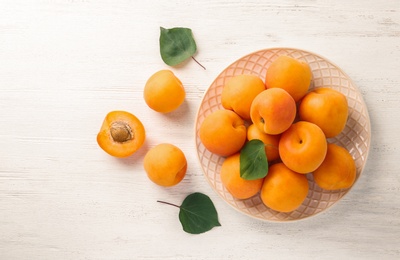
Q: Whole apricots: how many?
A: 12